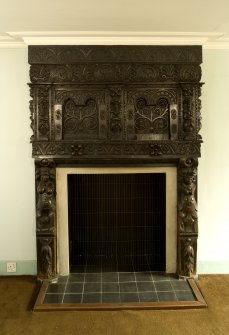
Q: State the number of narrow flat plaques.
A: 4